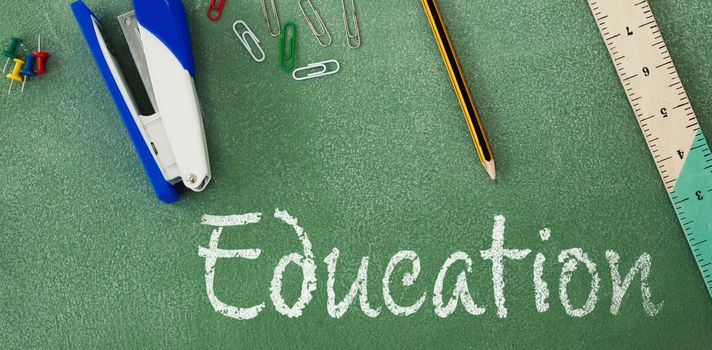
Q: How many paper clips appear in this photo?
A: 7